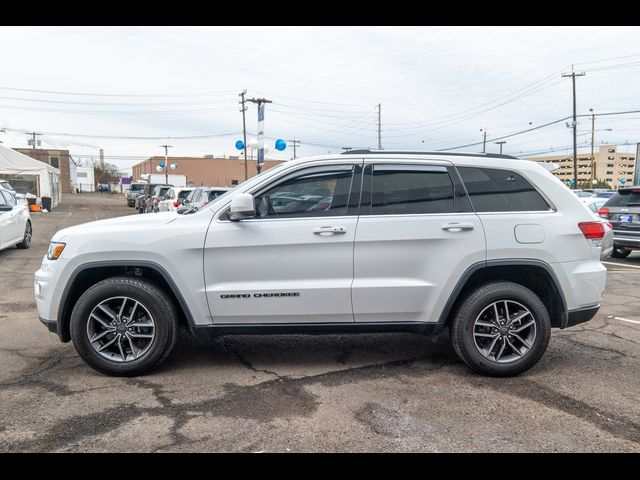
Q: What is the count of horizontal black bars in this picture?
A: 2